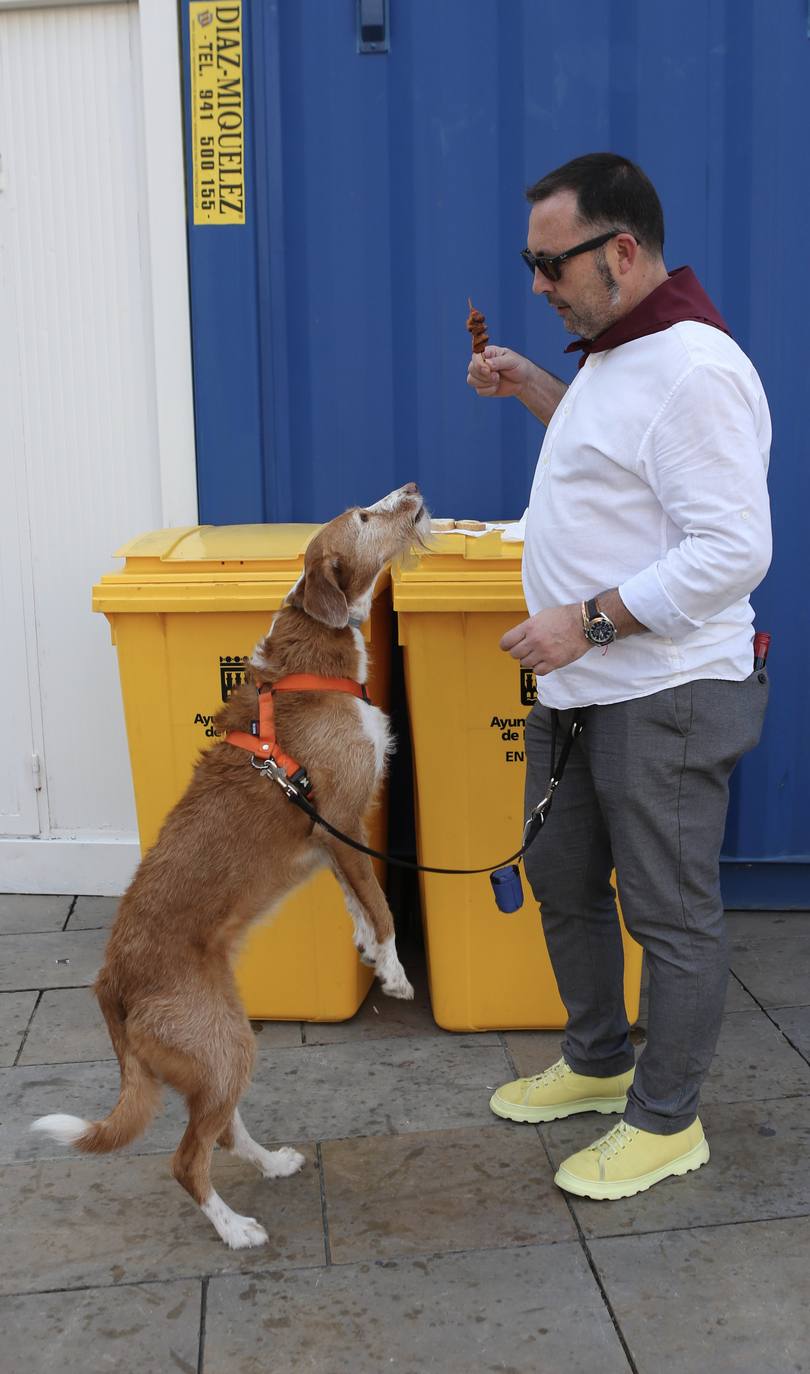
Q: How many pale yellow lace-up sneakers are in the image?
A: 2